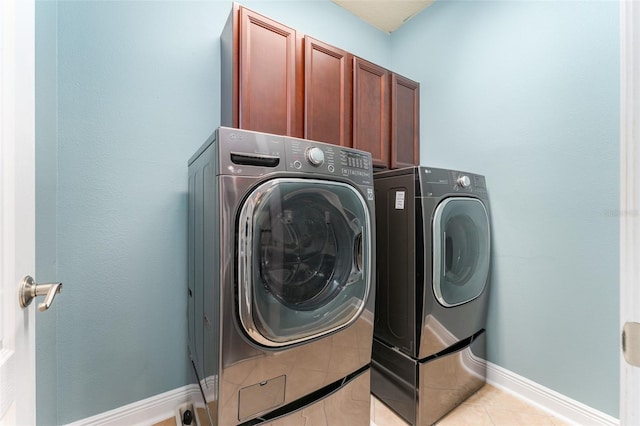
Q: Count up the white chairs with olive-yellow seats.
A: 0